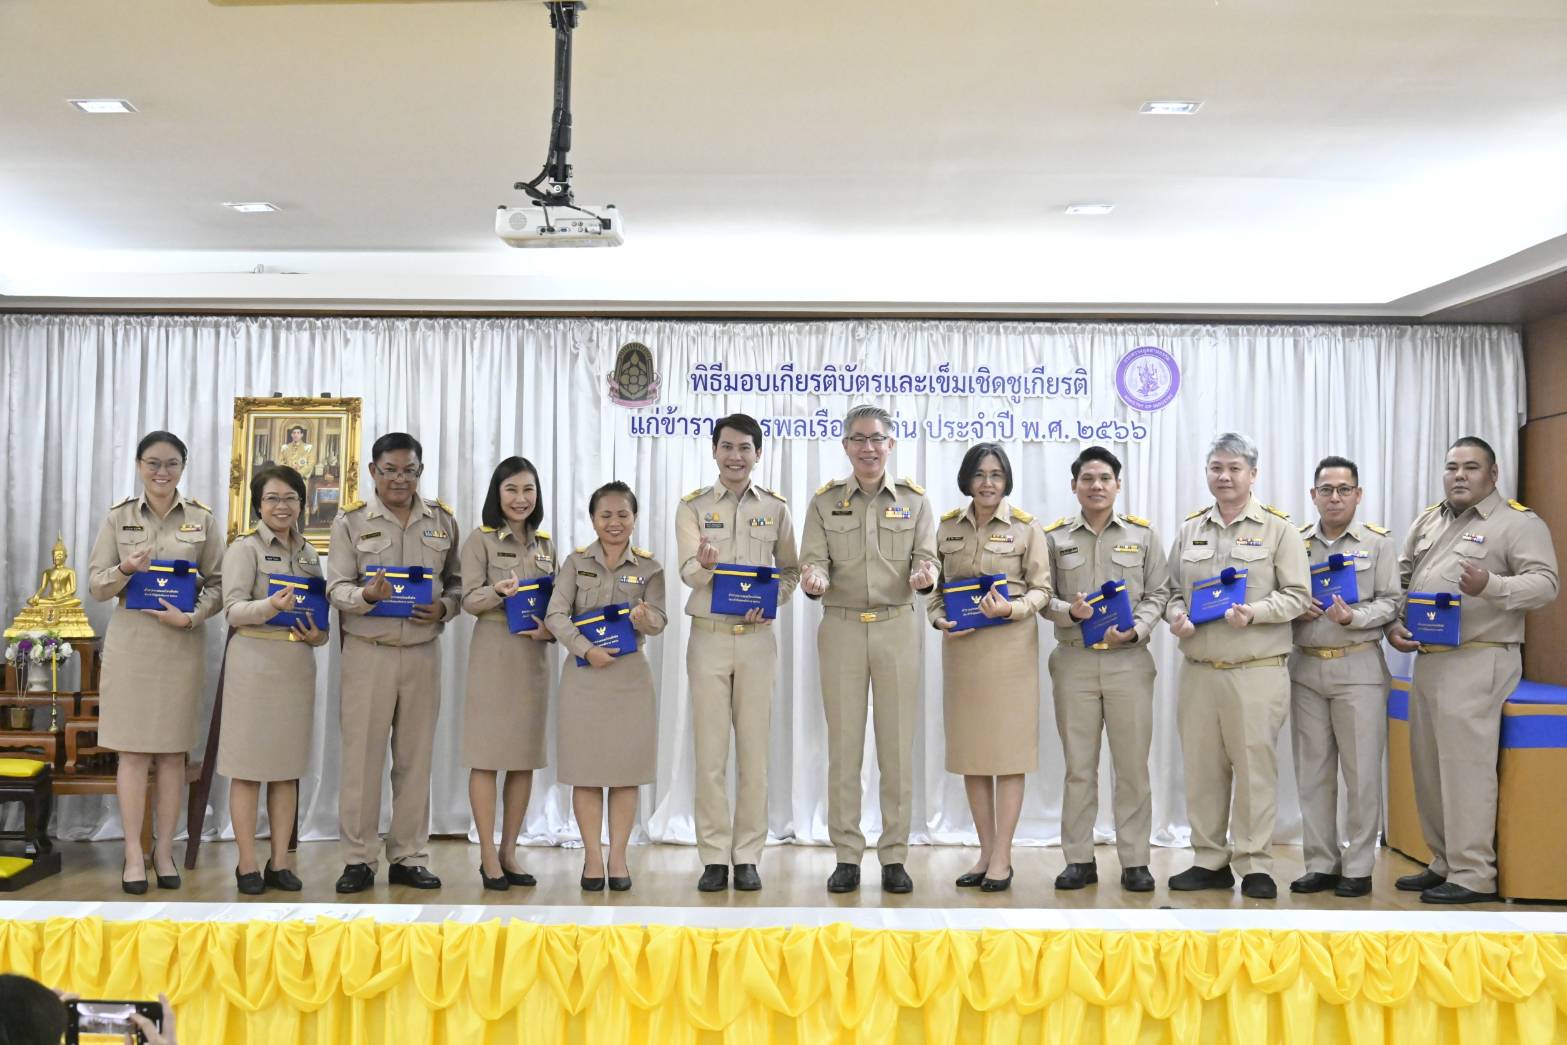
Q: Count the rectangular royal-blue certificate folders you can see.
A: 11